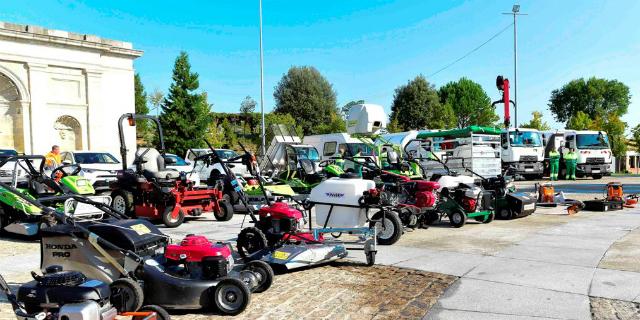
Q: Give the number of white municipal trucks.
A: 2